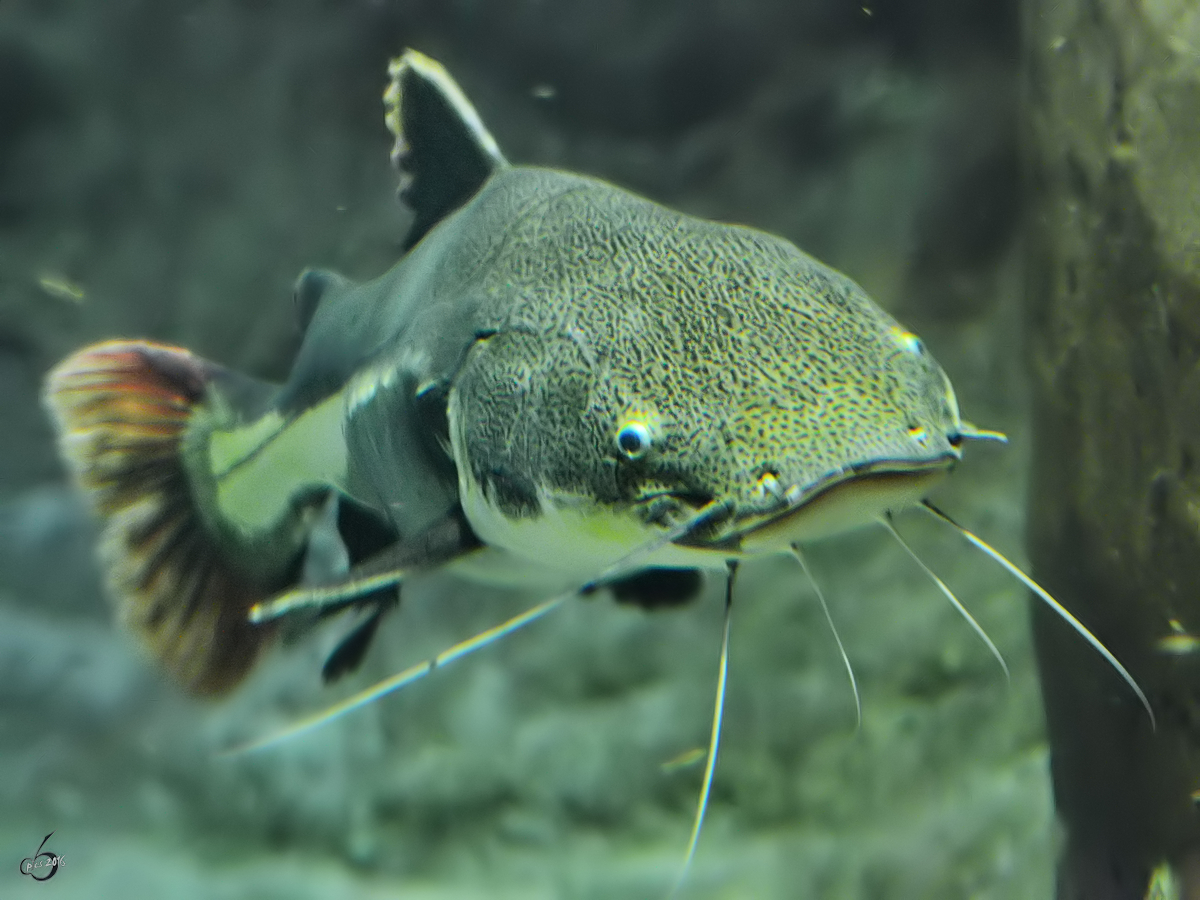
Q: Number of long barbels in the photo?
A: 5